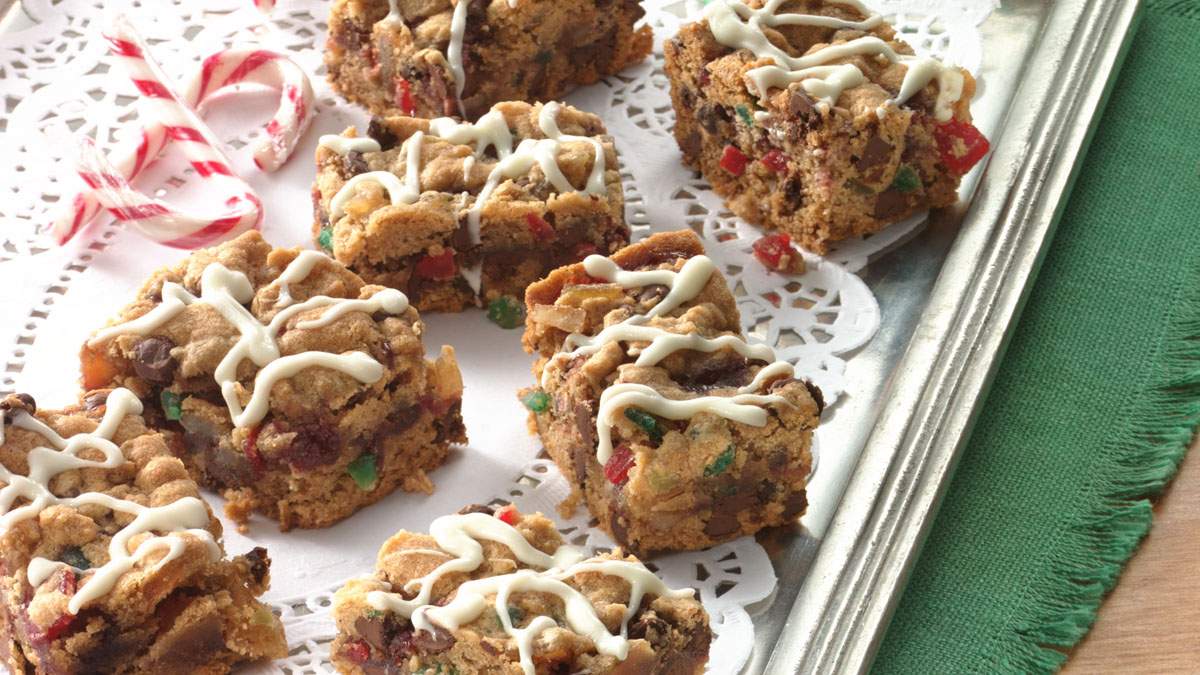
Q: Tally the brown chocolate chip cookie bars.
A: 7